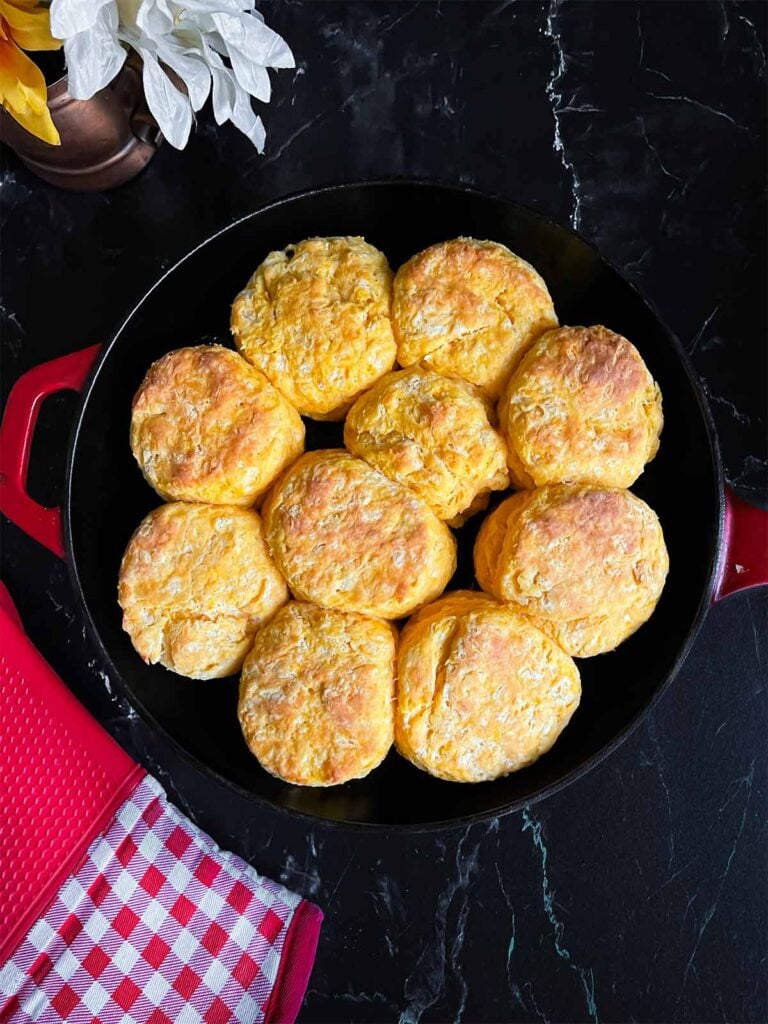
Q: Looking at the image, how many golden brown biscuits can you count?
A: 10